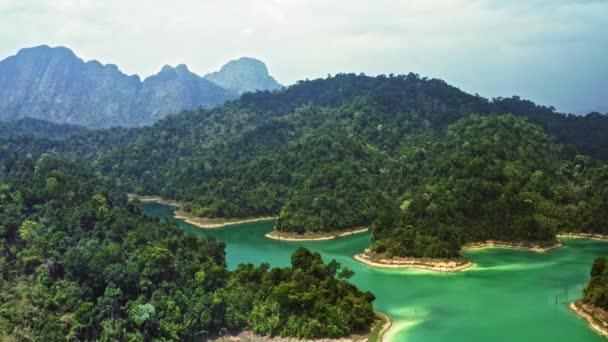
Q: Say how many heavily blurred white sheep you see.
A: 0